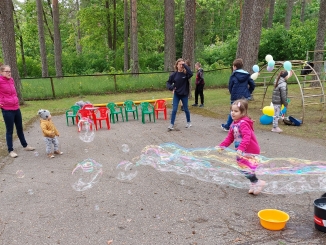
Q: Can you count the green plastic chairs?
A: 4